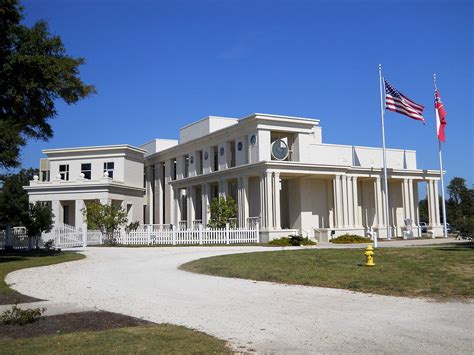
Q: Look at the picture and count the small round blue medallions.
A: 5